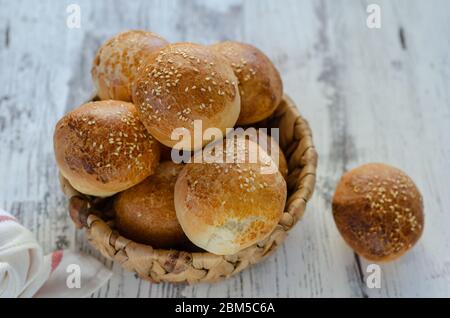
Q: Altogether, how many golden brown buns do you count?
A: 8